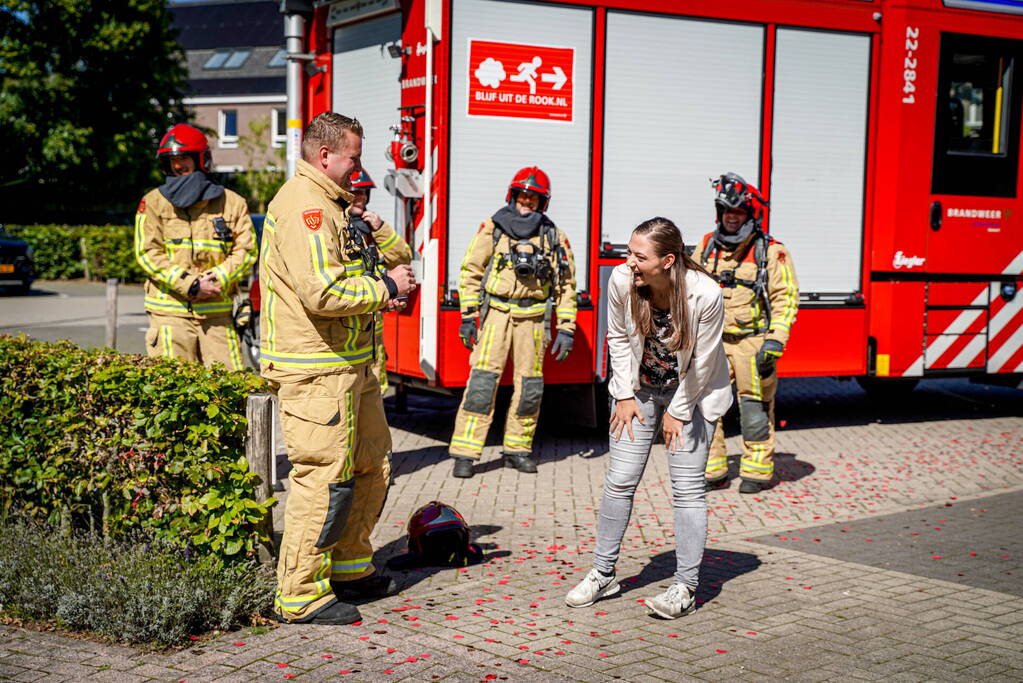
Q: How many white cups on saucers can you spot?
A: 0